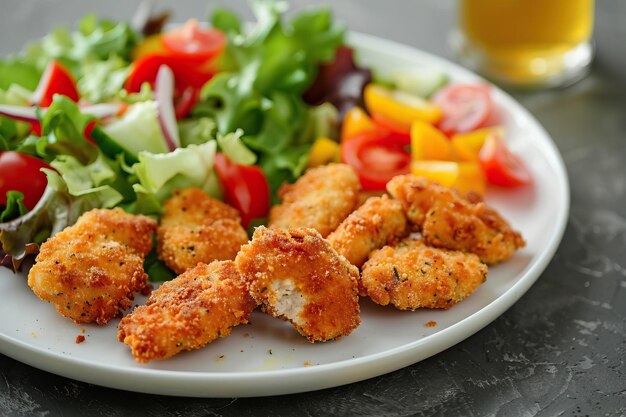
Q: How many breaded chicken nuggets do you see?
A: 8